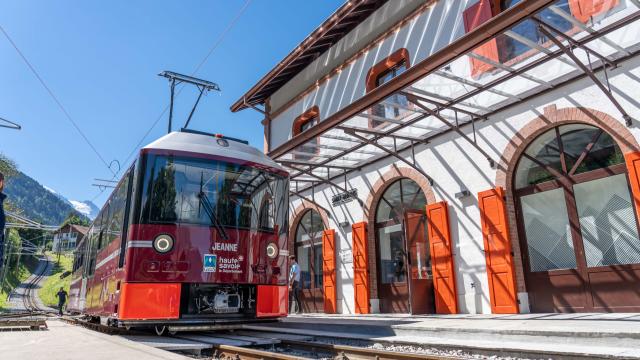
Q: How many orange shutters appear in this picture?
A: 7